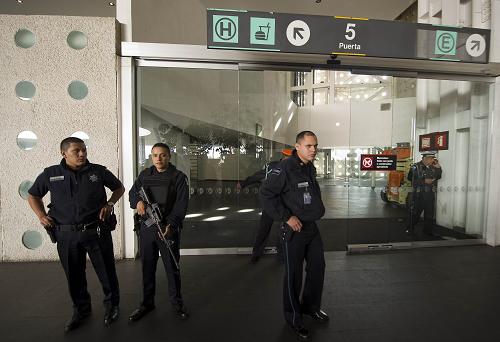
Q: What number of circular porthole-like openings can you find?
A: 8